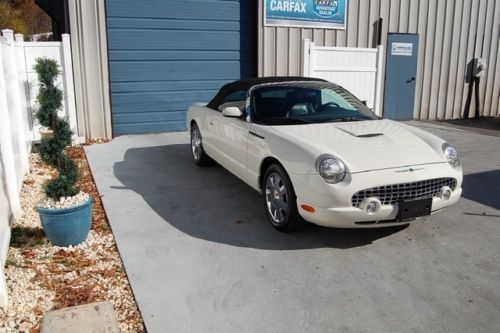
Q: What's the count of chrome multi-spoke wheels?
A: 2